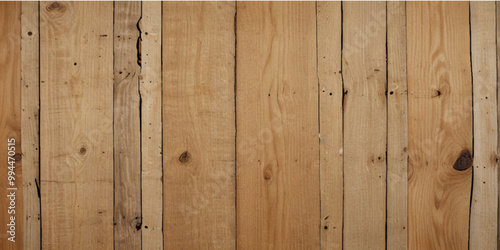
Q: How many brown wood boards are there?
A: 12